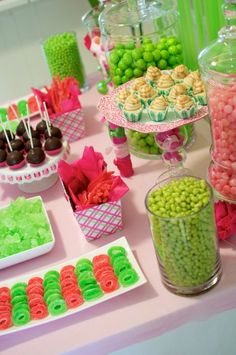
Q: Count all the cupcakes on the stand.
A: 12